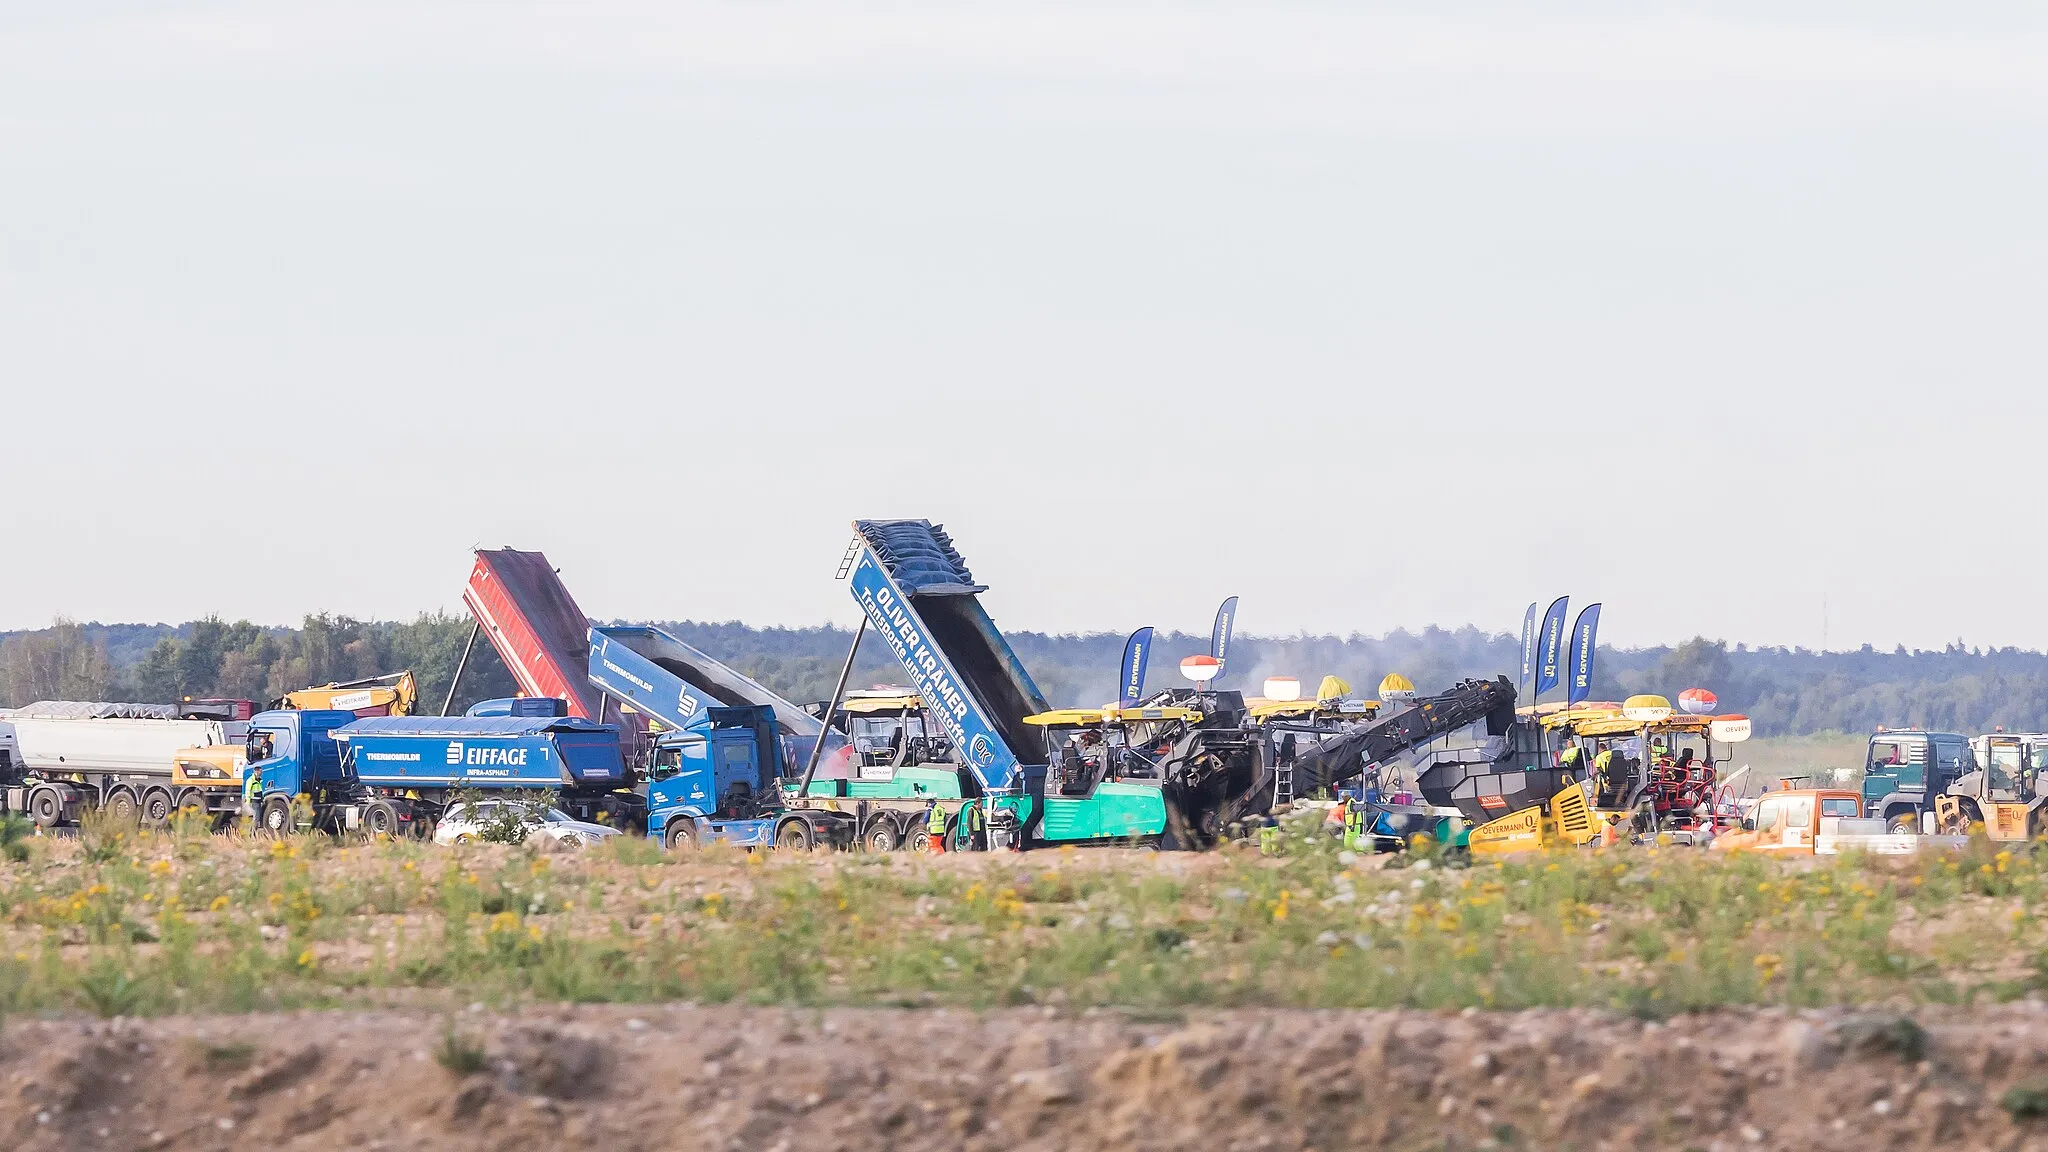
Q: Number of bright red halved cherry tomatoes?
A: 0